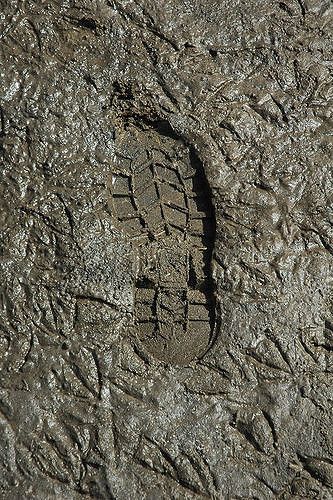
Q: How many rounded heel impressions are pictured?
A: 1